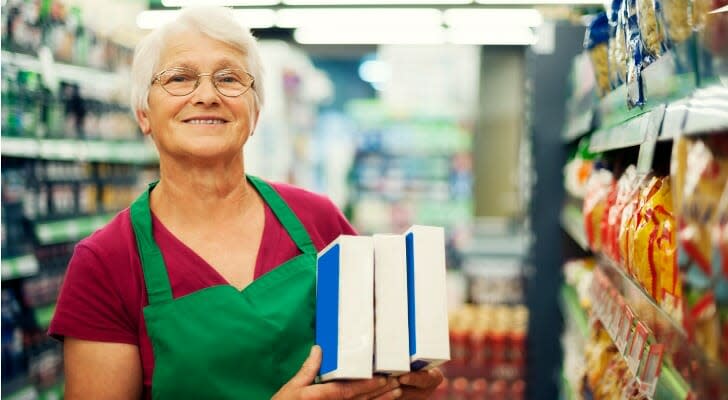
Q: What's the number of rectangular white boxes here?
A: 3